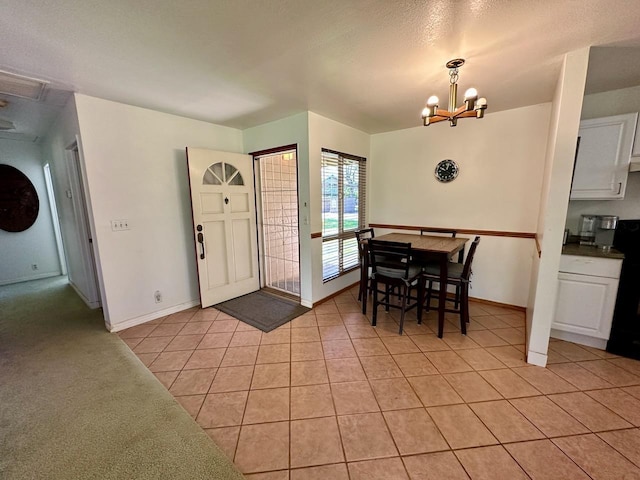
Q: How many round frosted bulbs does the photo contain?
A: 4